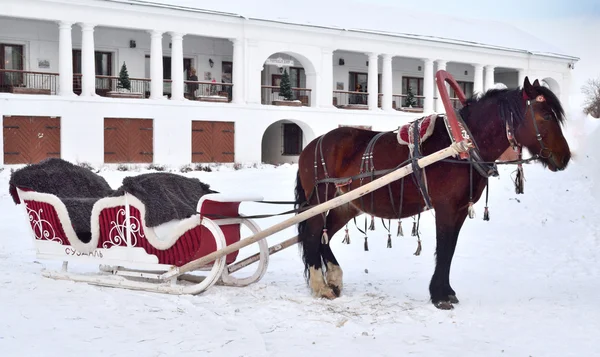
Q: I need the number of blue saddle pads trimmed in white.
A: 0